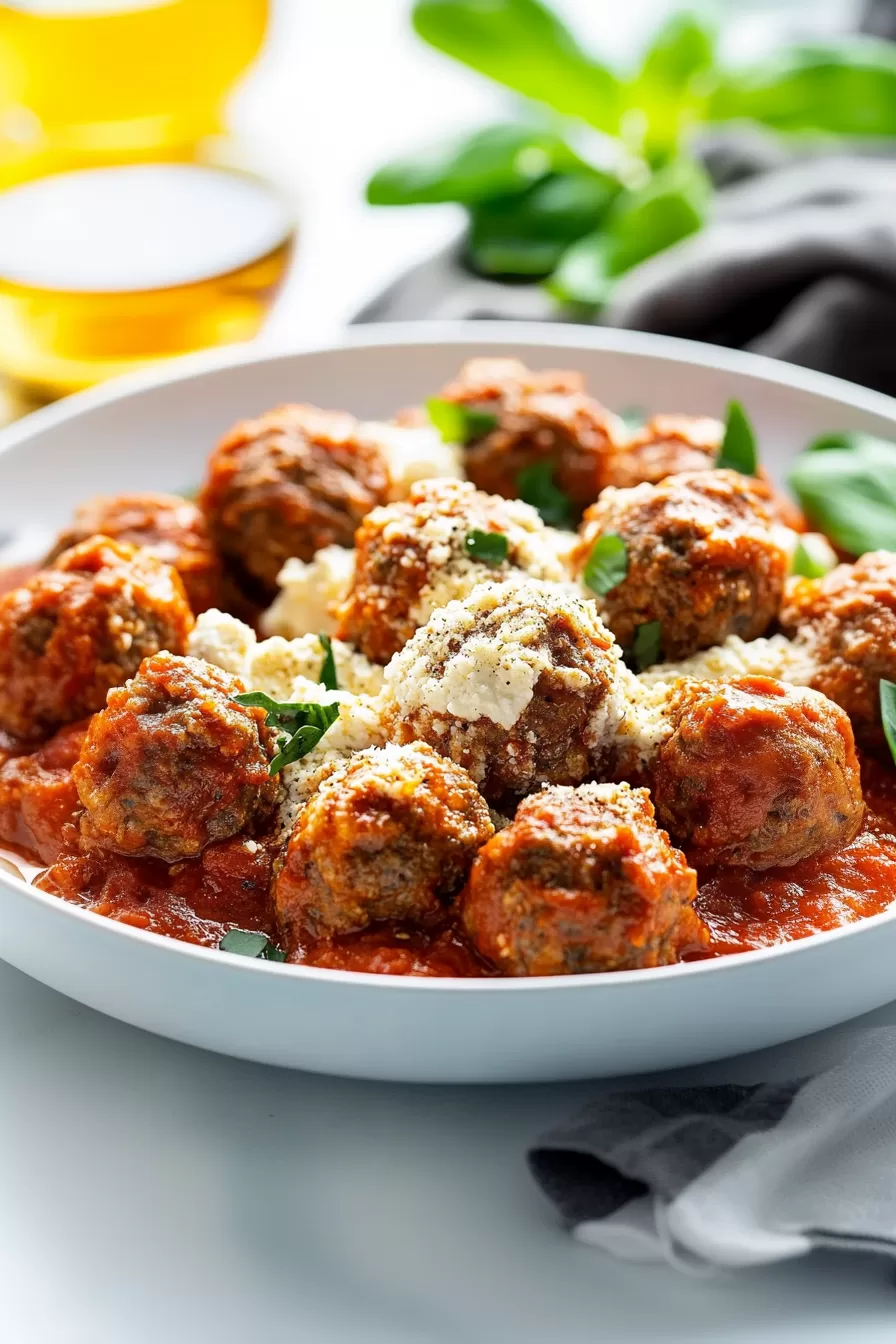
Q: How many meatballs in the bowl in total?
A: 13